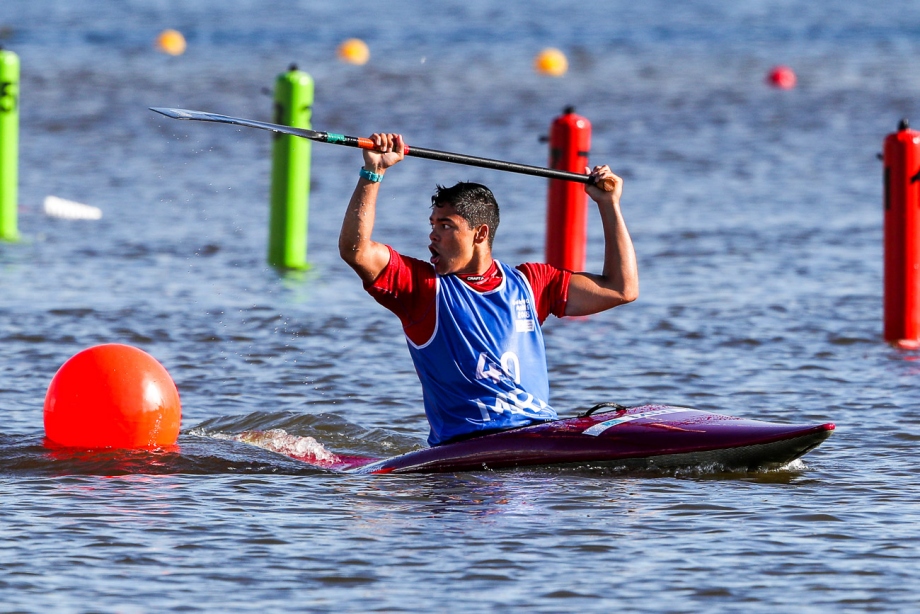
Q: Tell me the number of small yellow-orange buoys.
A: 3